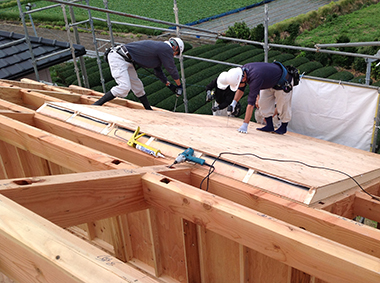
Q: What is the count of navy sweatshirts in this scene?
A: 2